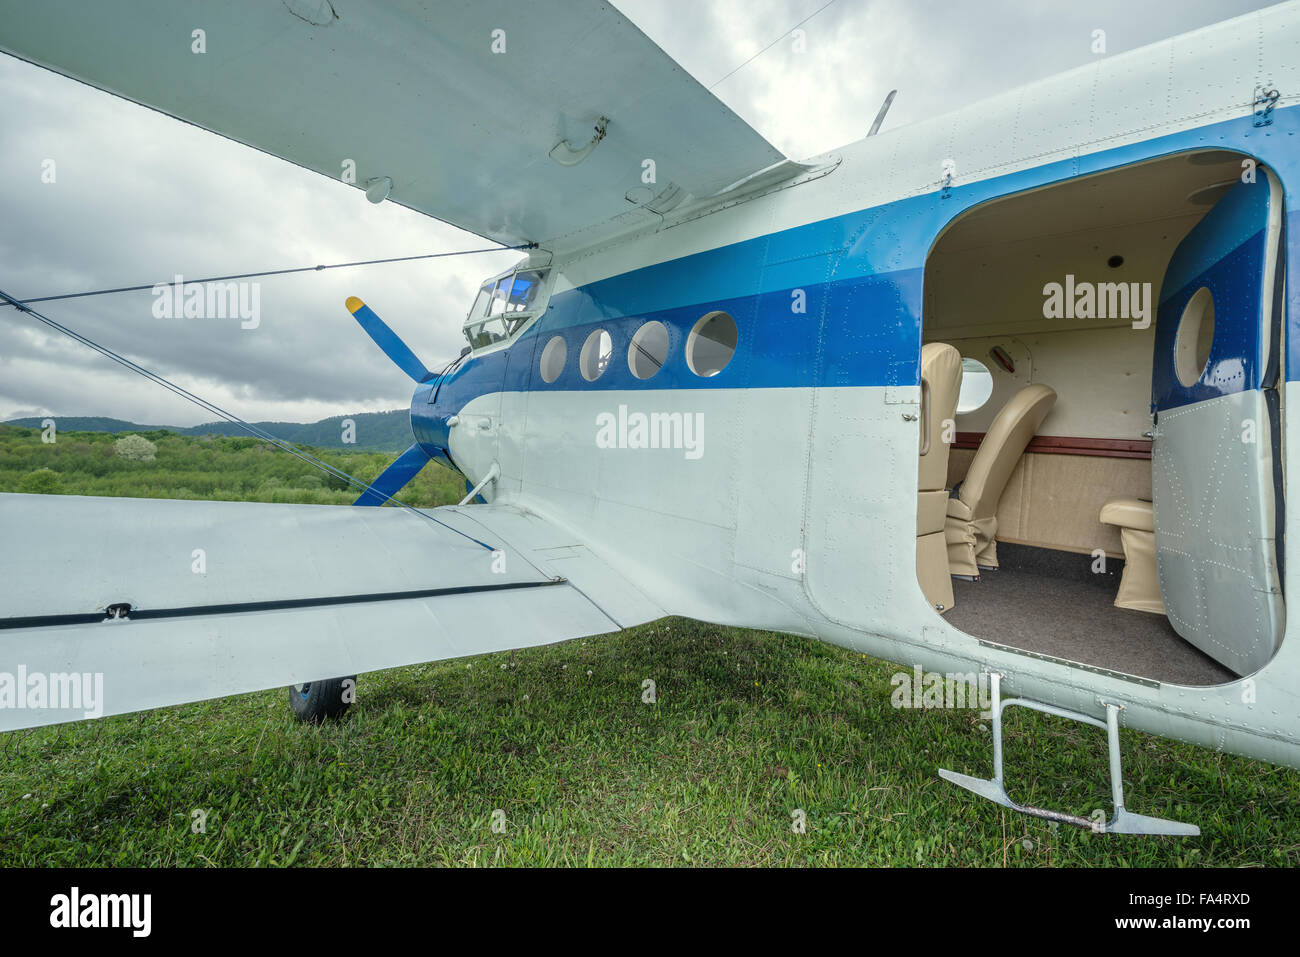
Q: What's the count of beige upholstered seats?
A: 3